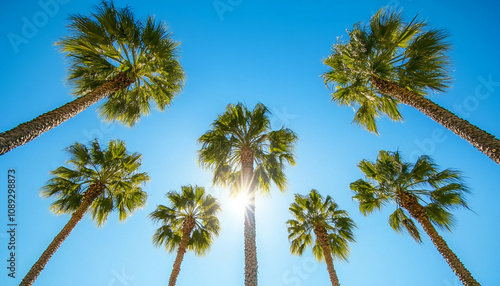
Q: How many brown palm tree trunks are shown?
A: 7